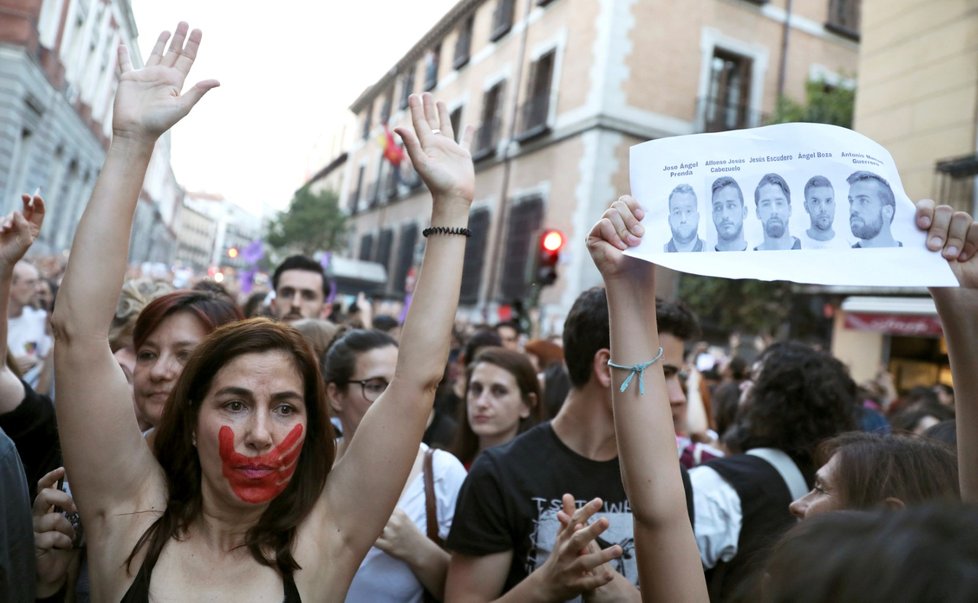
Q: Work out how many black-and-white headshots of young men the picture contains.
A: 5